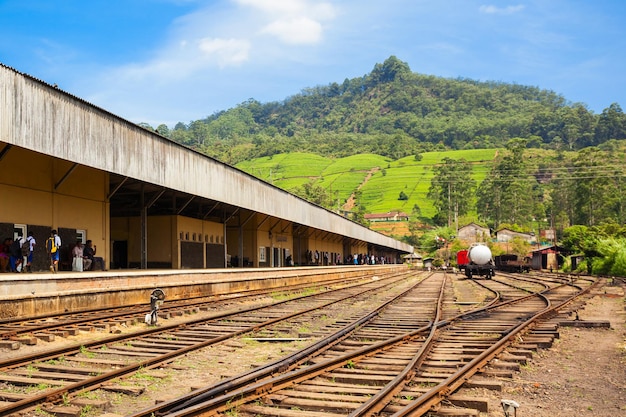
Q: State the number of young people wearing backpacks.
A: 3